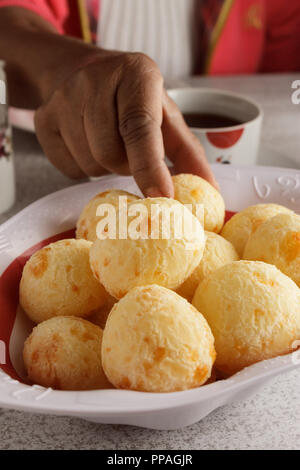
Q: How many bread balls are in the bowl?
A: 10